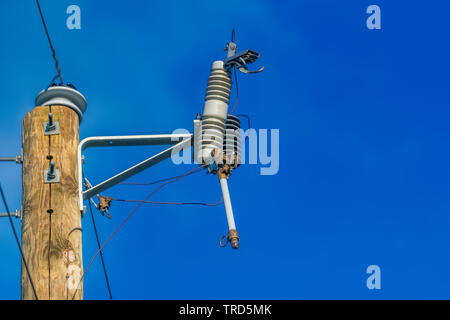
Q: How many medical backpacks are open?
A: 0